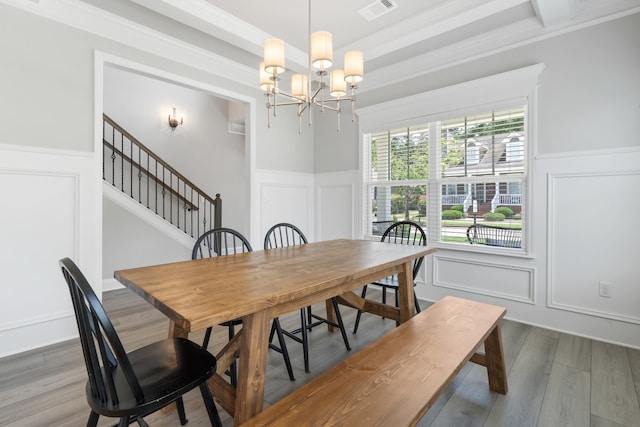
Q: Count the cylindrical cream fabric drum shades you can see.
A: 6